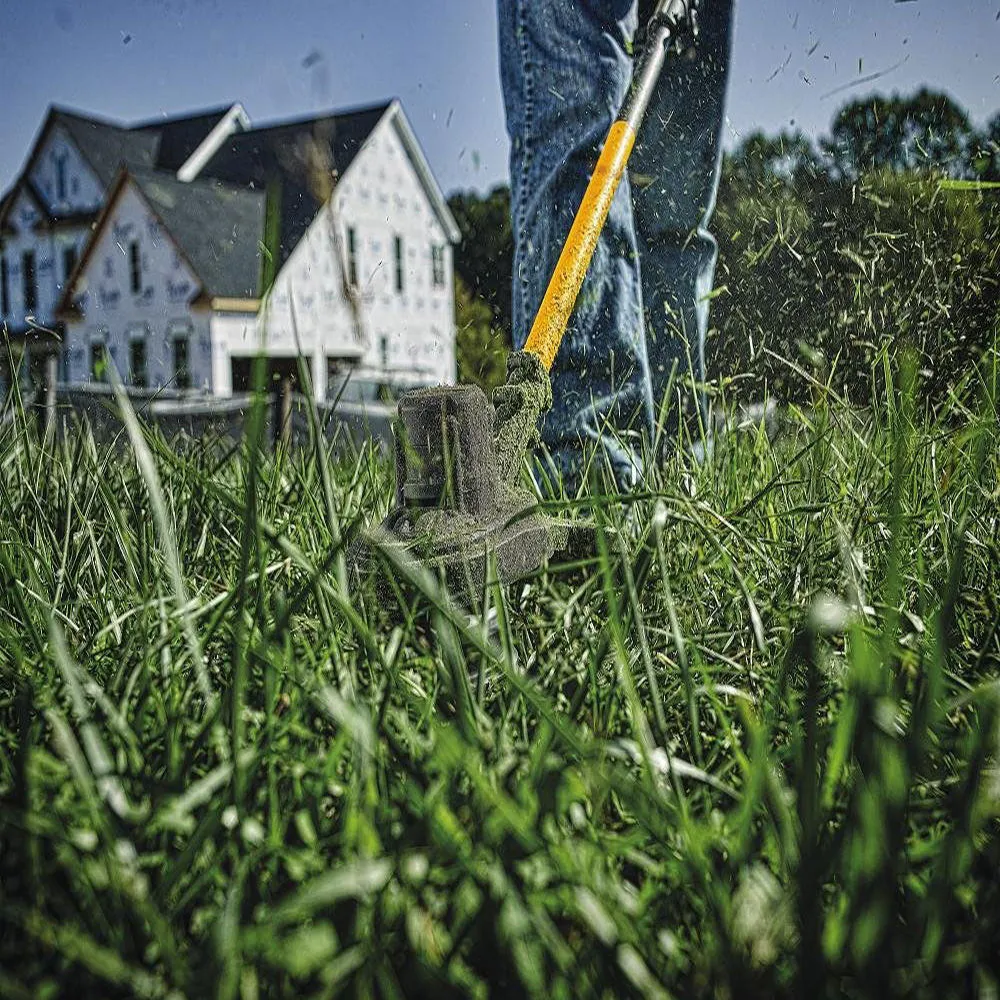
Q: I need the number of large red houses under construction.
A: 0